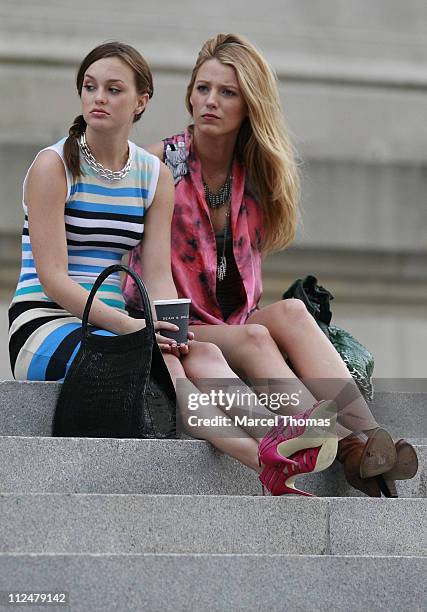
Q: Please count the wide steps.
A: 4